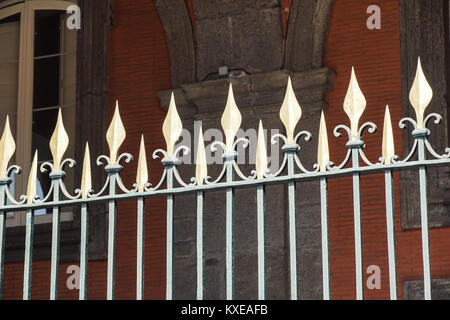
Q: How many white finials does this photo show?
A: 15